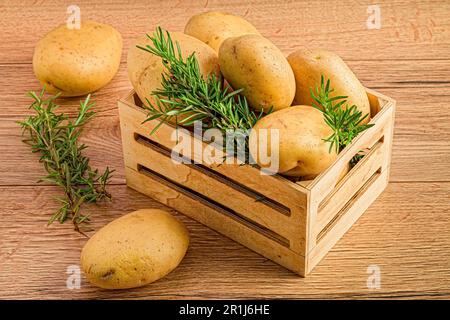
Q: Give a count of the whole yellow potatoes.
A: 7